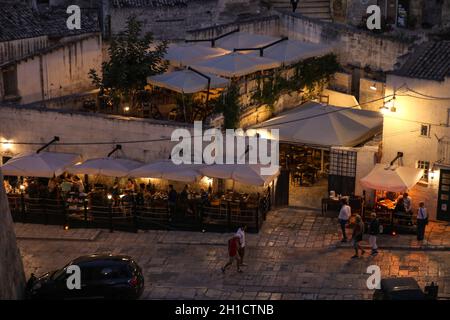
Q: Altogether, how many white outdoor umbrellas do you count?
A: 11